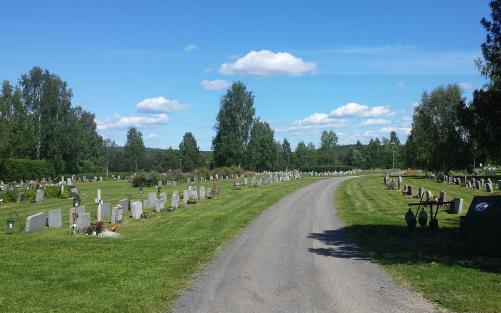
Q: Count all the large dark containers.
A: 1